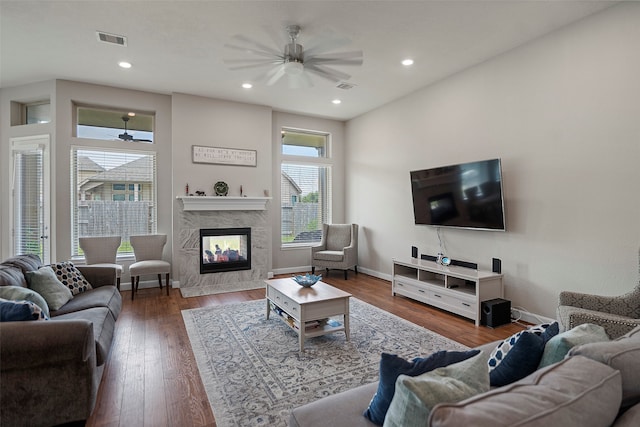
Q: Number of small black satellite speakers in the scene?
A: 2